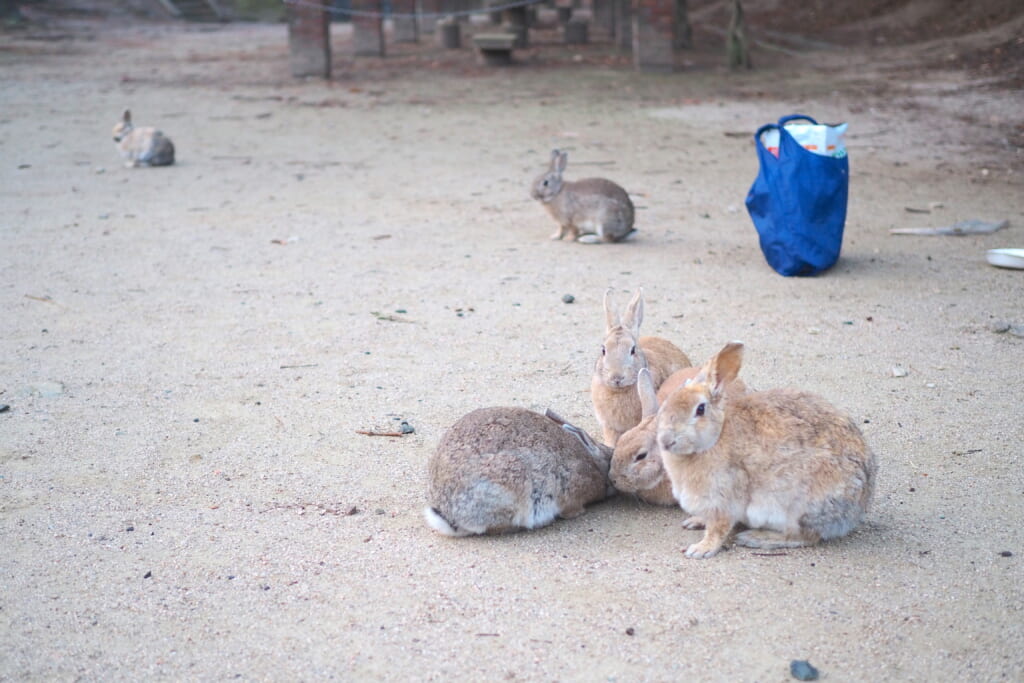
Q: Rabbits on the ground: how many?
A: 6